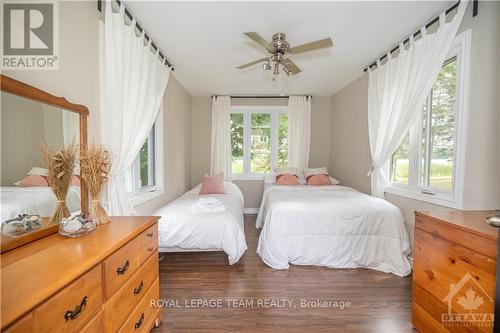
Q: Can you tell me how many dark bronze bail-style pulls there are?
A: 4